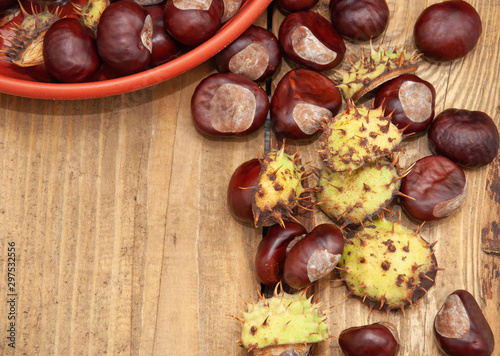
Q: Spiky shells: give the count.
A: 8